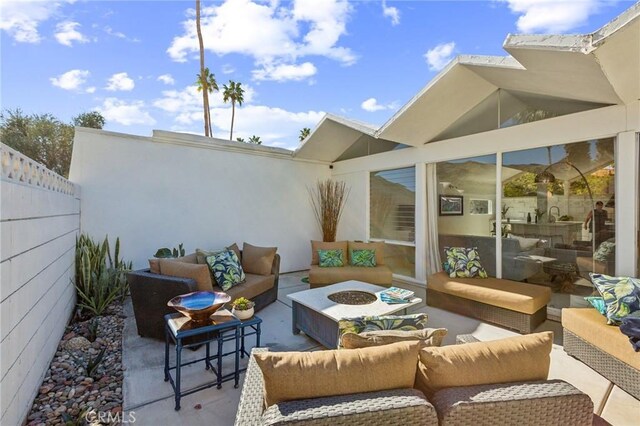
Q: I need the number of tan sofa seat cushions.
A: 4